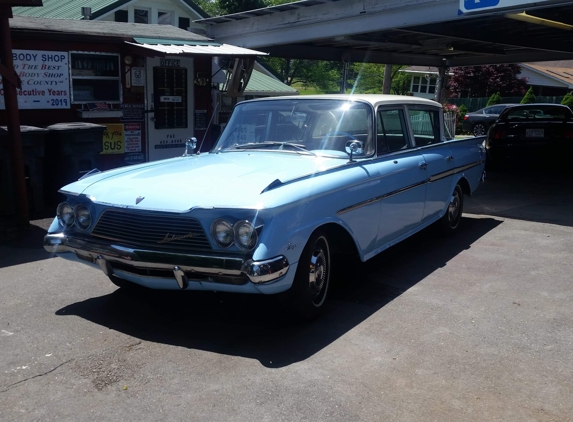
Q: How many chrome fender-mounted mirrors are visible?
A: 2